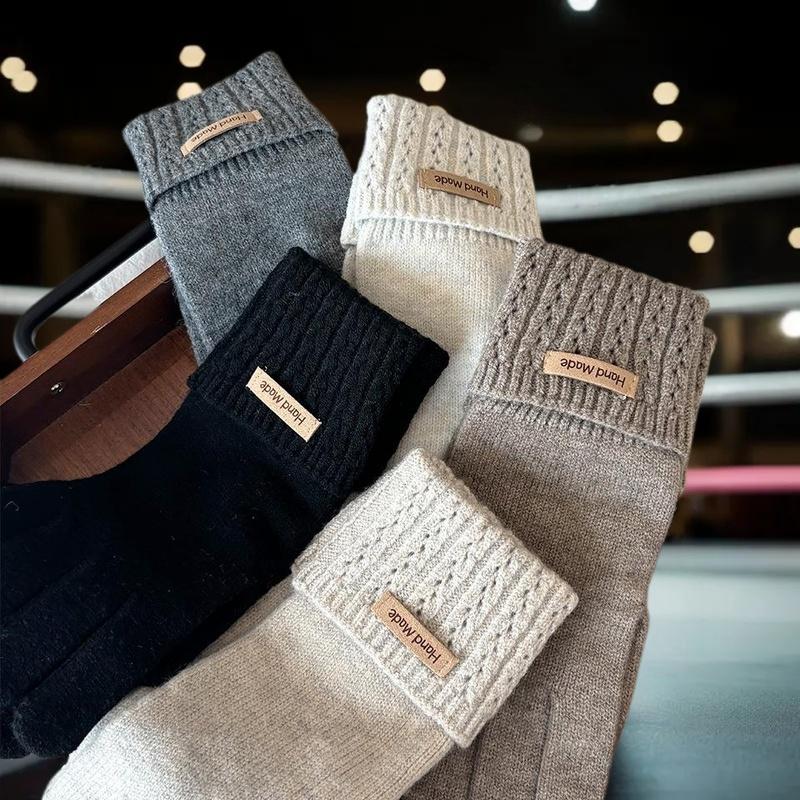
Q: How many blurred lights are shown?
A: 11